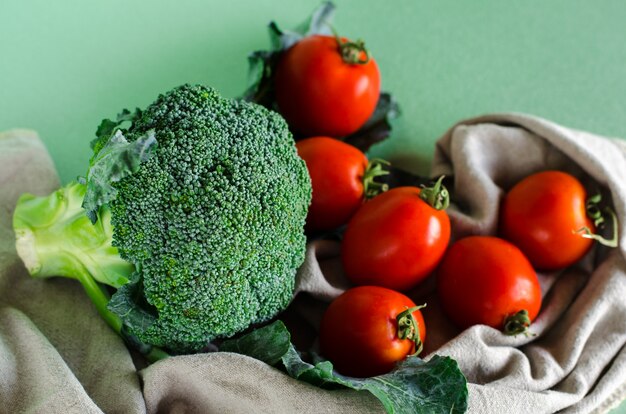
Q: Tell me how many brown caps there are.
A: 0